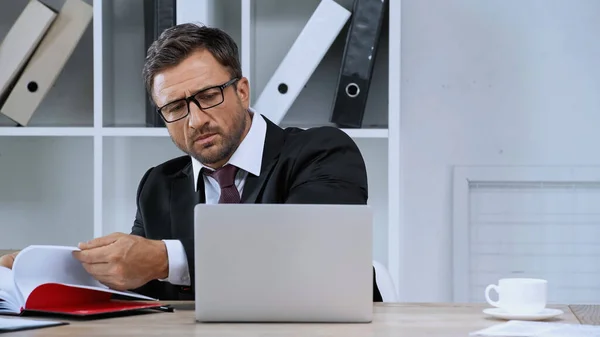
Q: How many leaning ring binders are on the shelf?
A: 4